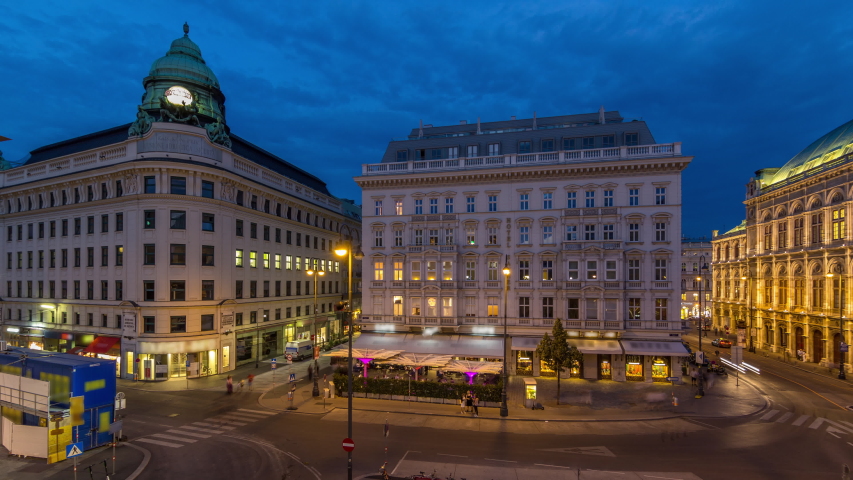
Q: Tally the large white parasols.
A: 3